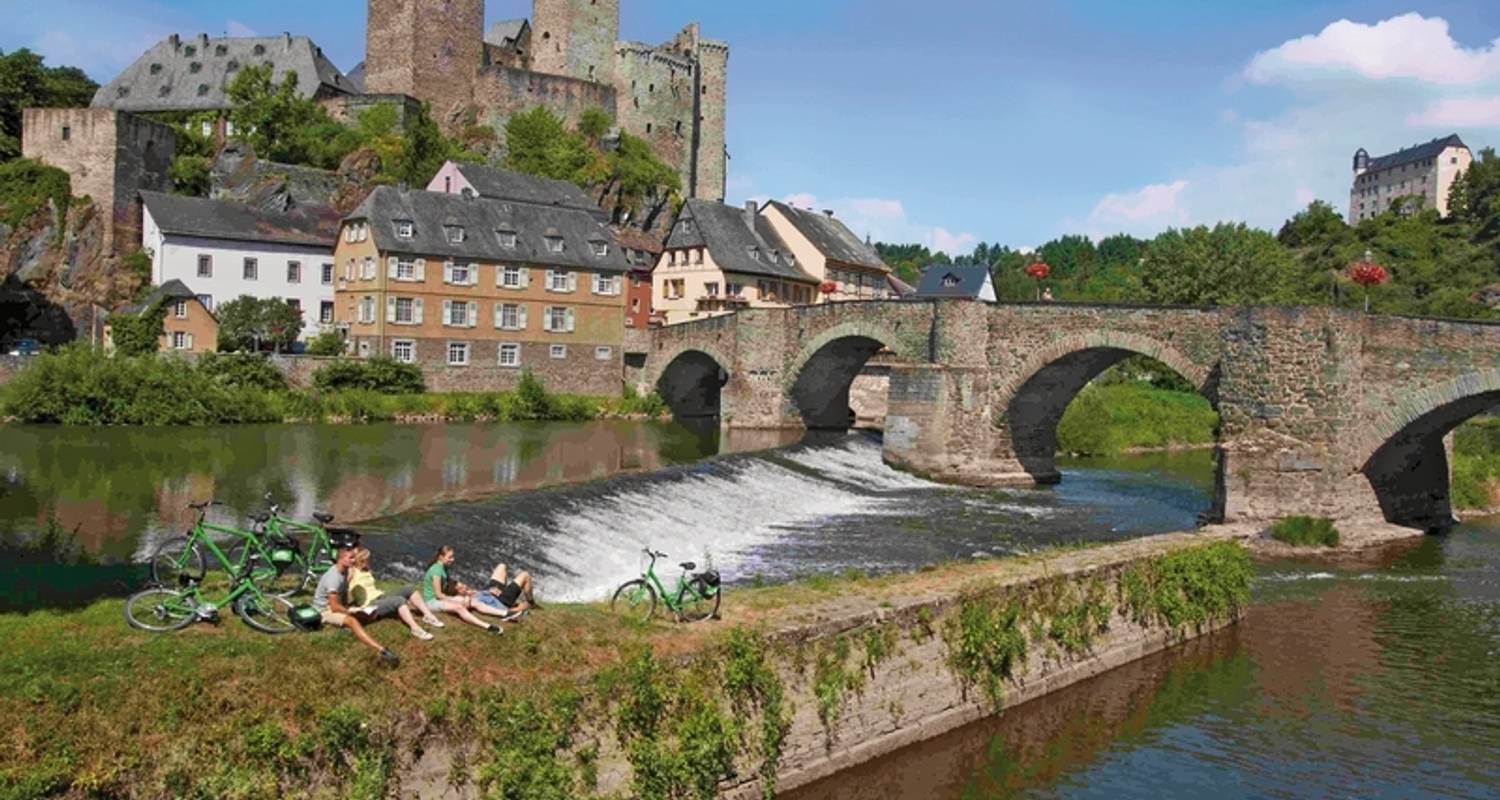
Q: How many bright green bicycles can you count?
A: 4